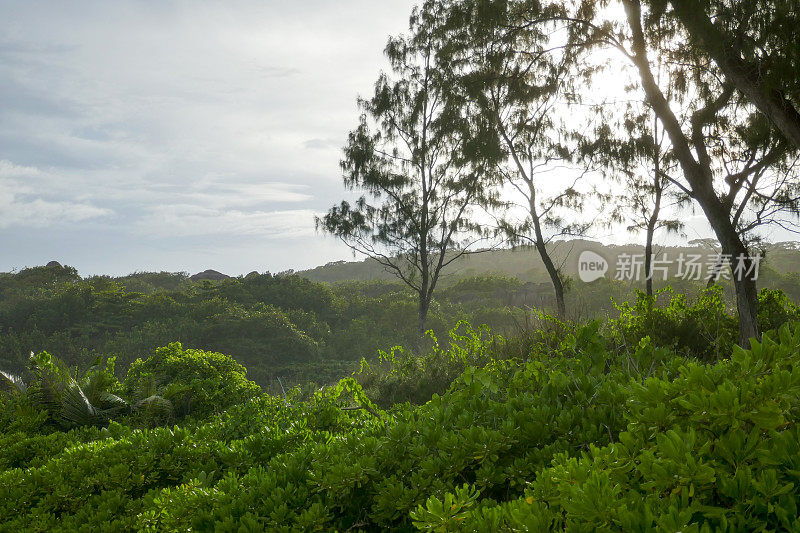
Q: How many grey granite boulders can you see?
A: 3